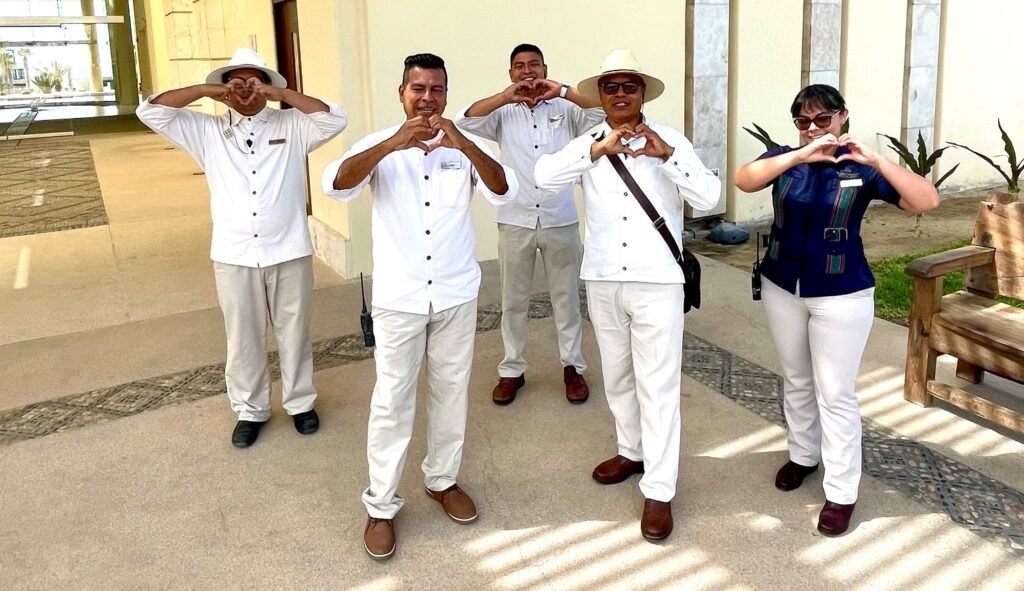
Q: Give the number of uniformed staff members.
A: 5